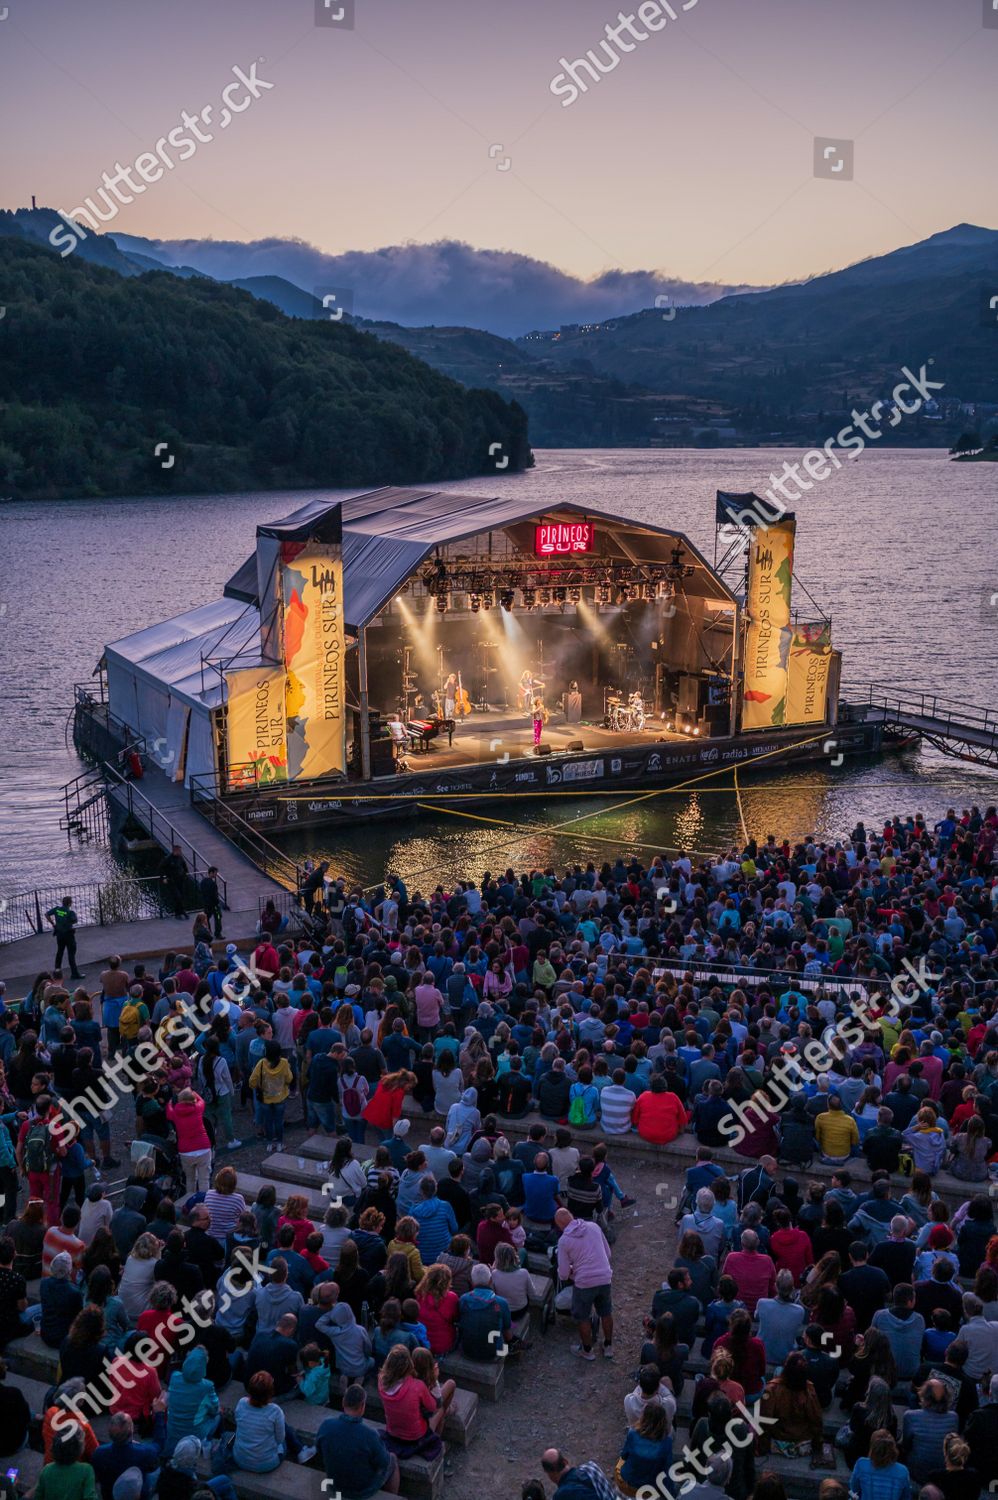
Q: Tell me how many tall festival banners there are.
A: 2